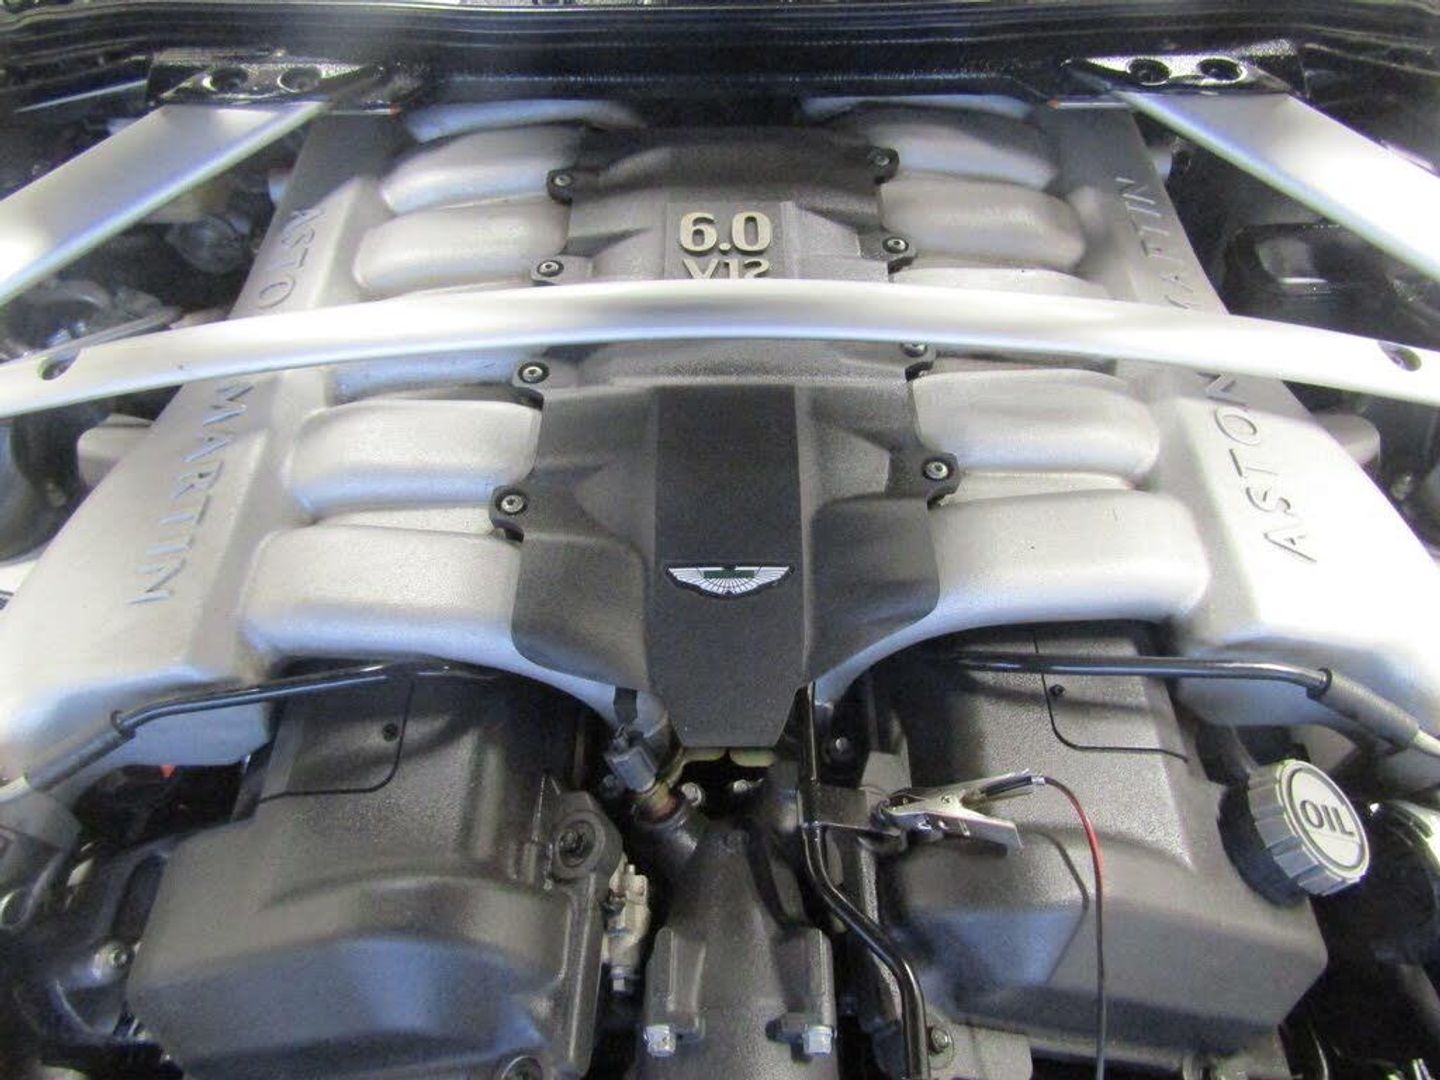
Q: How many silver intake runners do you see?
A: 12